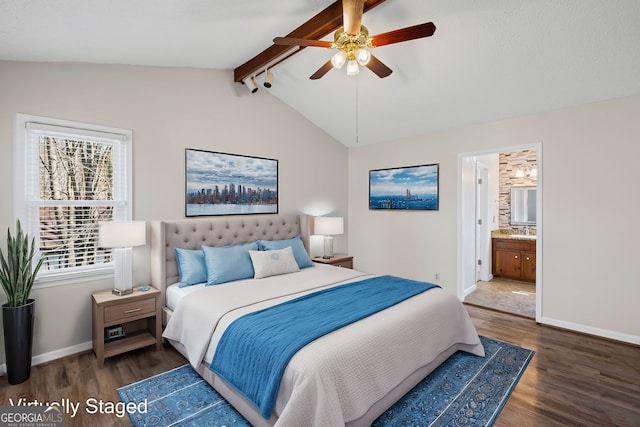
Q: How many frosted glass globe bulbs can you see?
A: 3